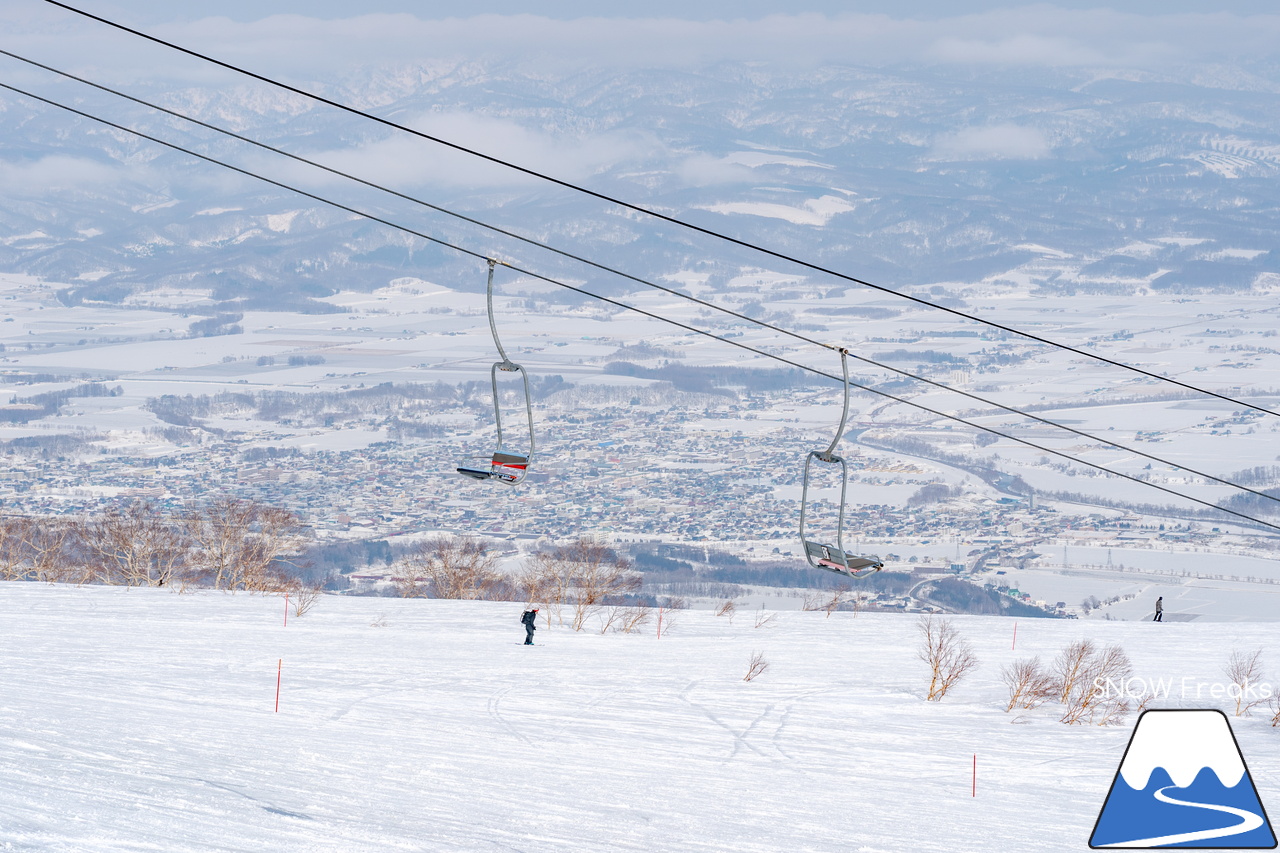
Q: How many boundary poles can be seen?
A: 5